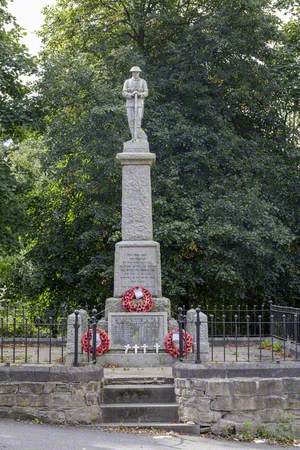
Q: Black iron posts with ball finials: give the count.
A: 4